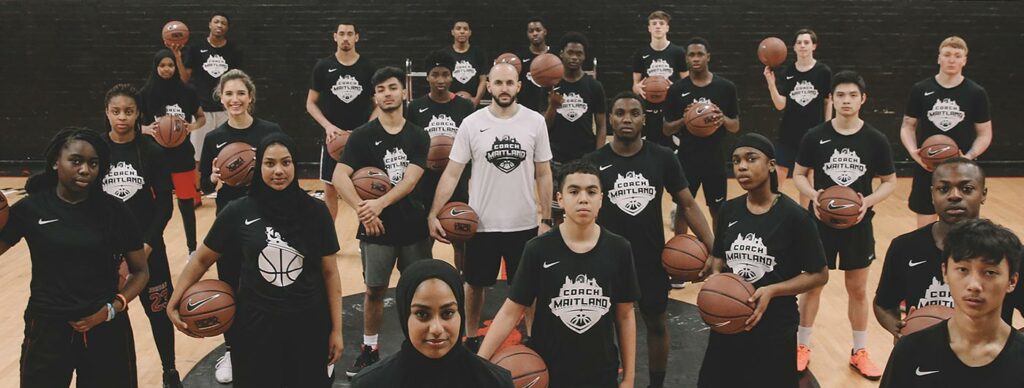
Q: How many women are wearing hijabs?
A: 3